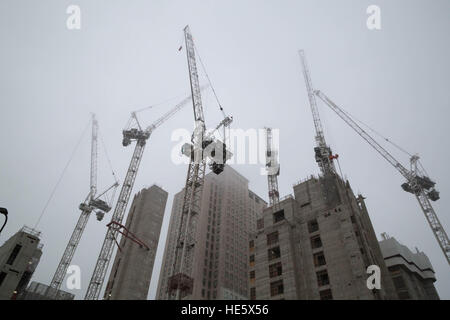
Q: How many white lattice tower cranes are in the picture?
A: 6